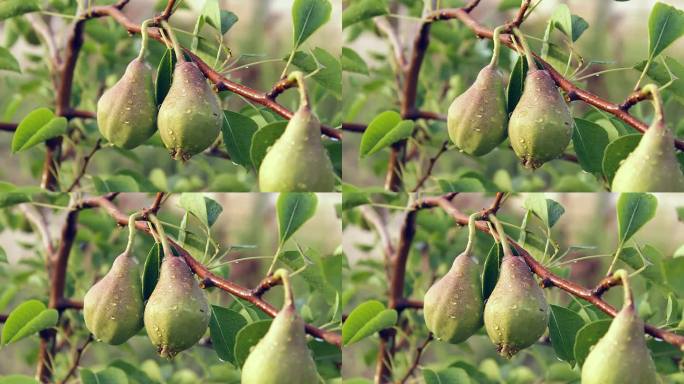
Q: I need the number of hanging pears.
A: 12